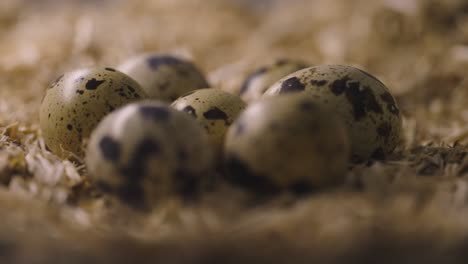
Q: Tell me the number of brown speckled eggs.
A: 7